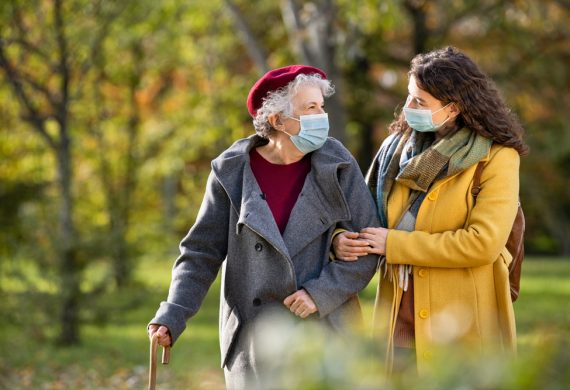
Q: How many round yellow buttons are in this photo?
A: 4